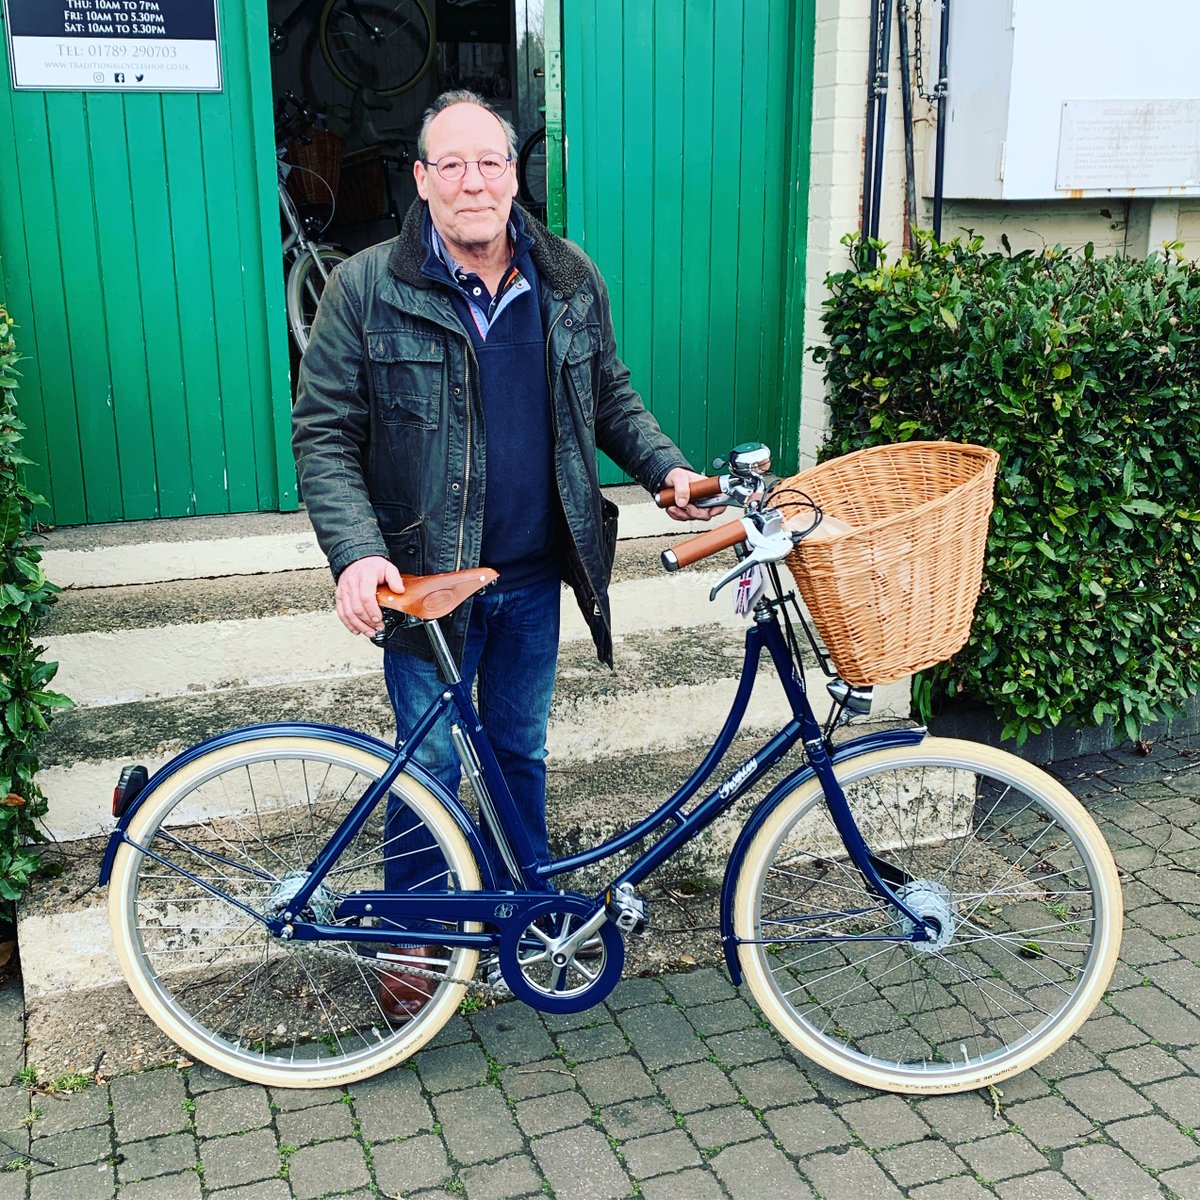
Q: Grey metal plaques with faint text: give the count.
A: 1